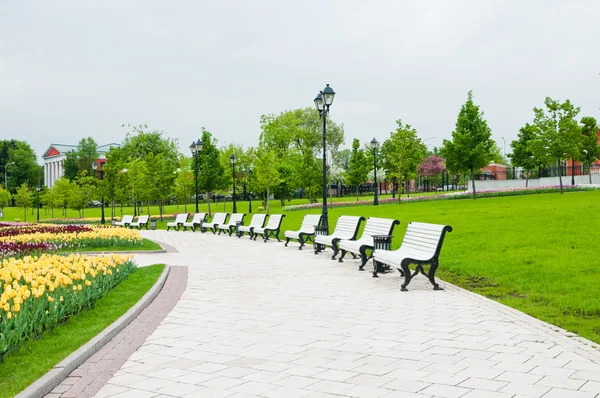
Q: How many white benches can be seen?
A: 12